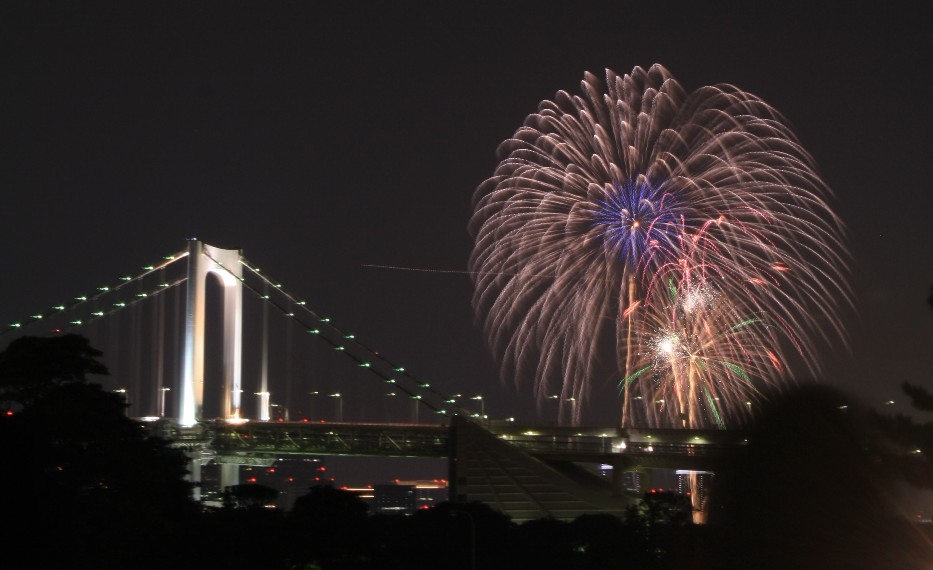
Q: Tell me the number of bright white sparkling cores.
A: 2